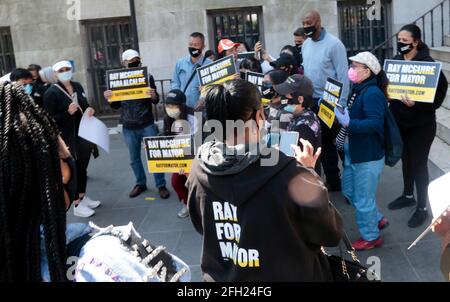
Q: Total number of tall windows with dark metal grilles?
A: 4